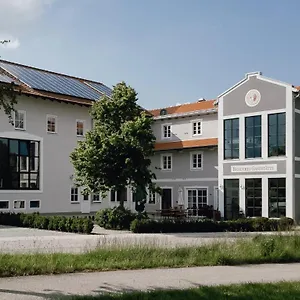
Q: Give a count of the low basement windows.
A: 3